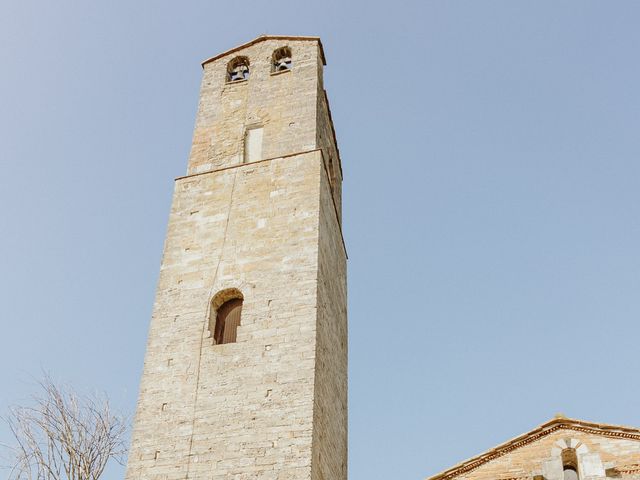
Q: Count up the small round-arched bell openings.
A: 2